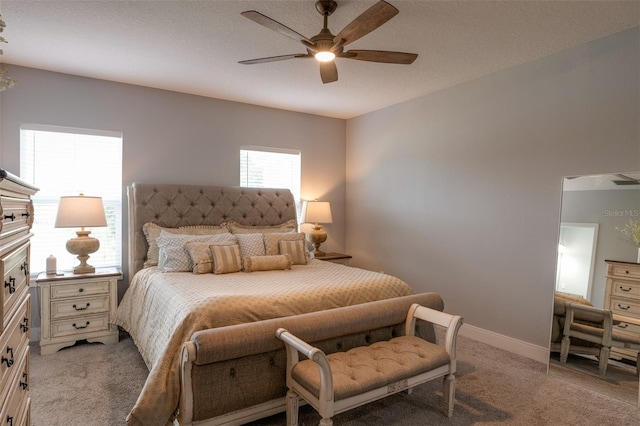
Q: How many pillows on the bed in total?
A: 9